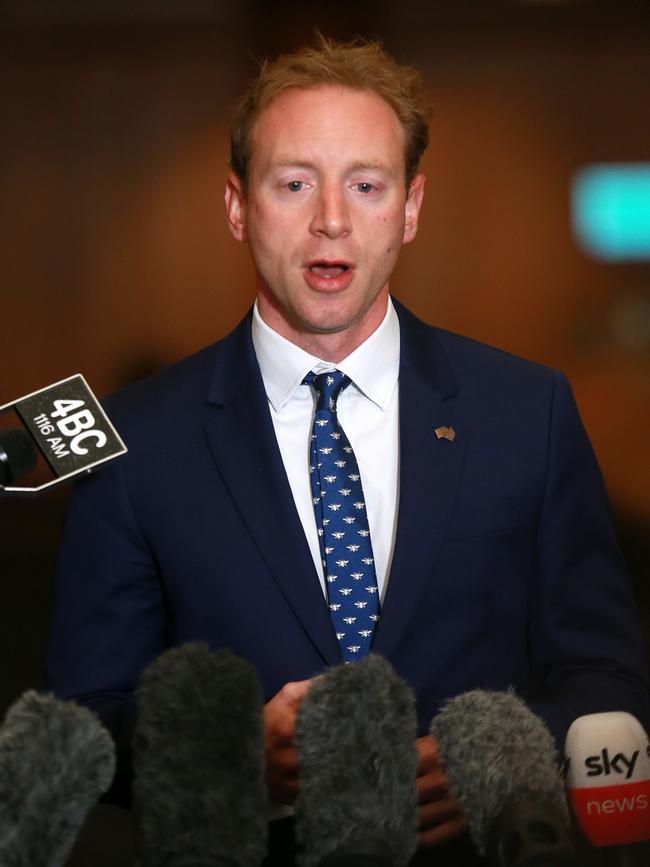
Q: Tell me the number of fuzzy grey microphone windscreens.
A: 4